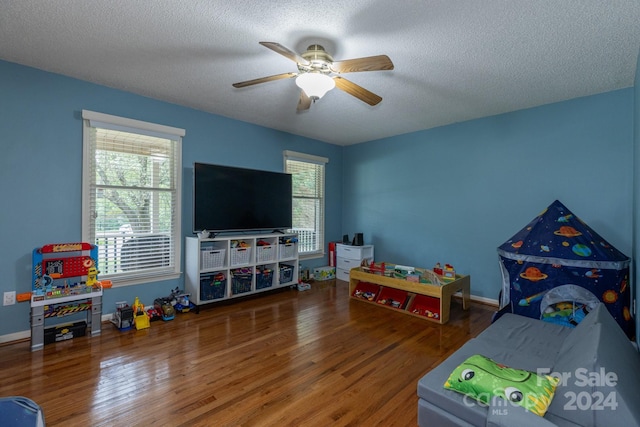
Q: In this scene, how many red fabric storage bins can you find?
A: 3